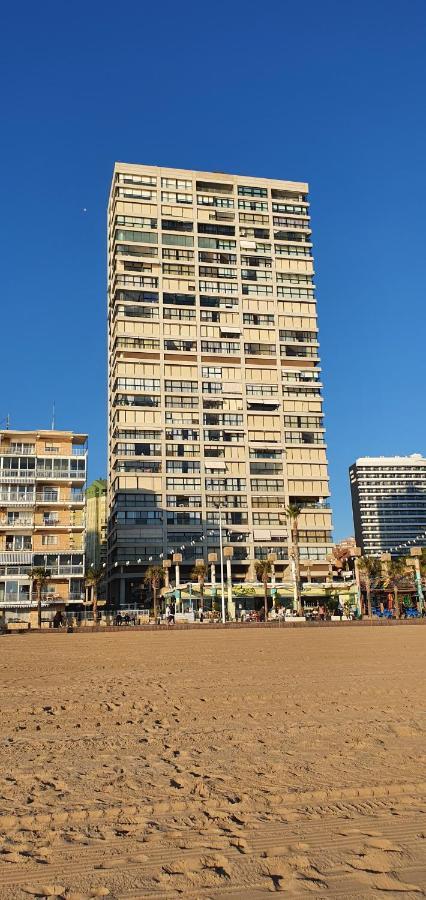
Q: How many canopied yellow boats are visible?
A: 0